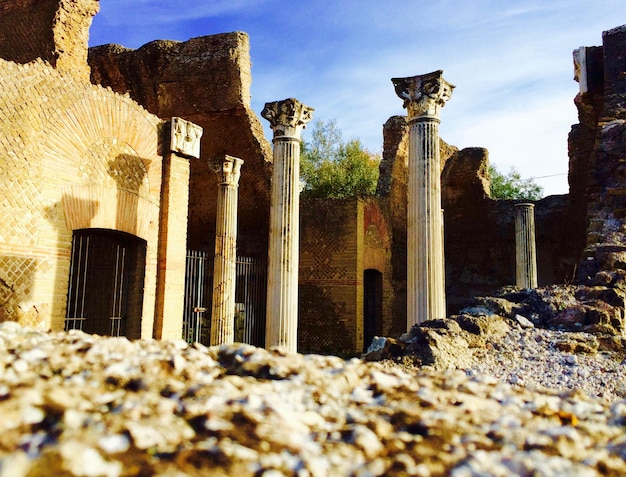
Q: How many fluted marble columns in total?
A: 4